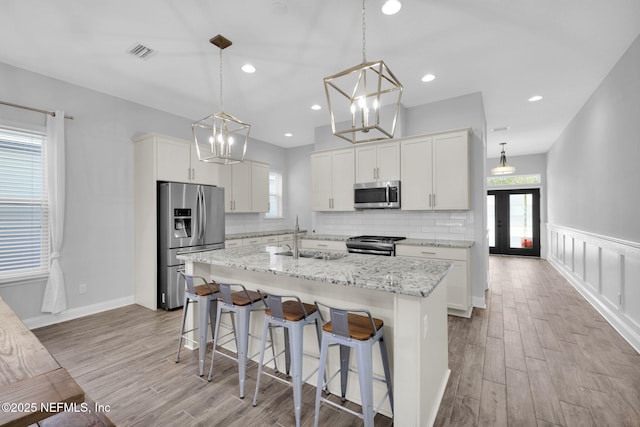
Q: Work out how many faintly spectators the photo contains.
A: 0